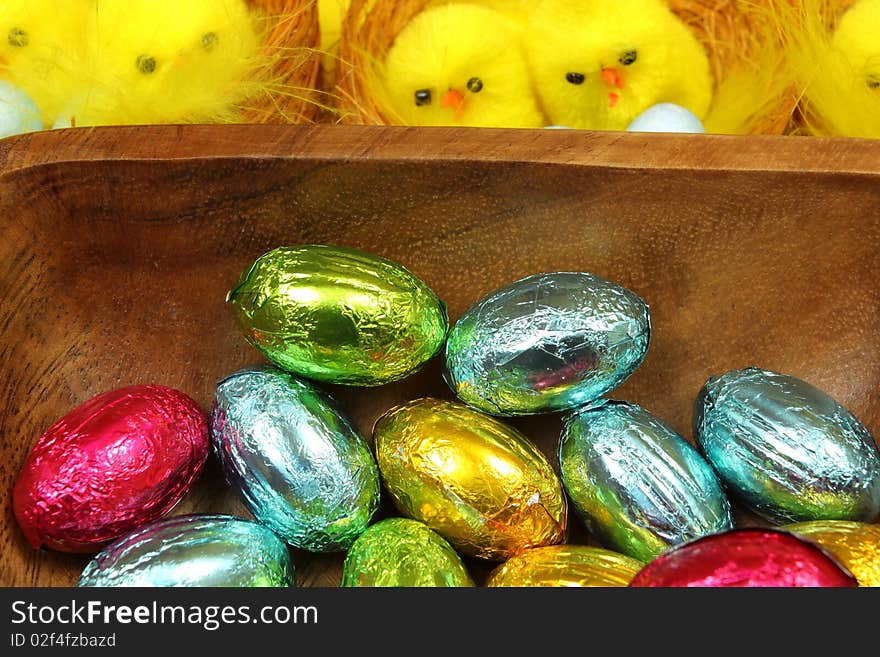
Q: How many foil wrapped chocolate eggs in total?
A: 12